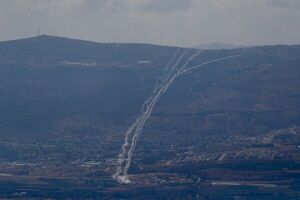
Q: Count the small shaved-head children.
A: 0